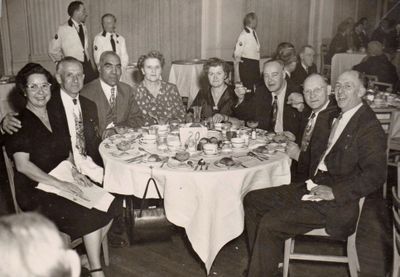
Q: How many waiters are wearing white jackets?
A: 3